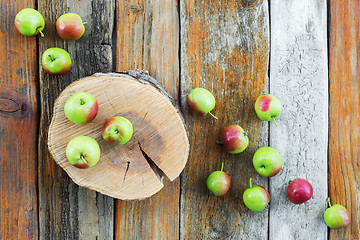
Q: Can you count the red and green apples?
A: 14